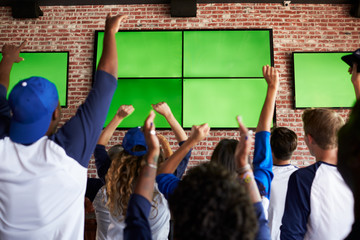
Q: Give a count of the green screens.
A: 6